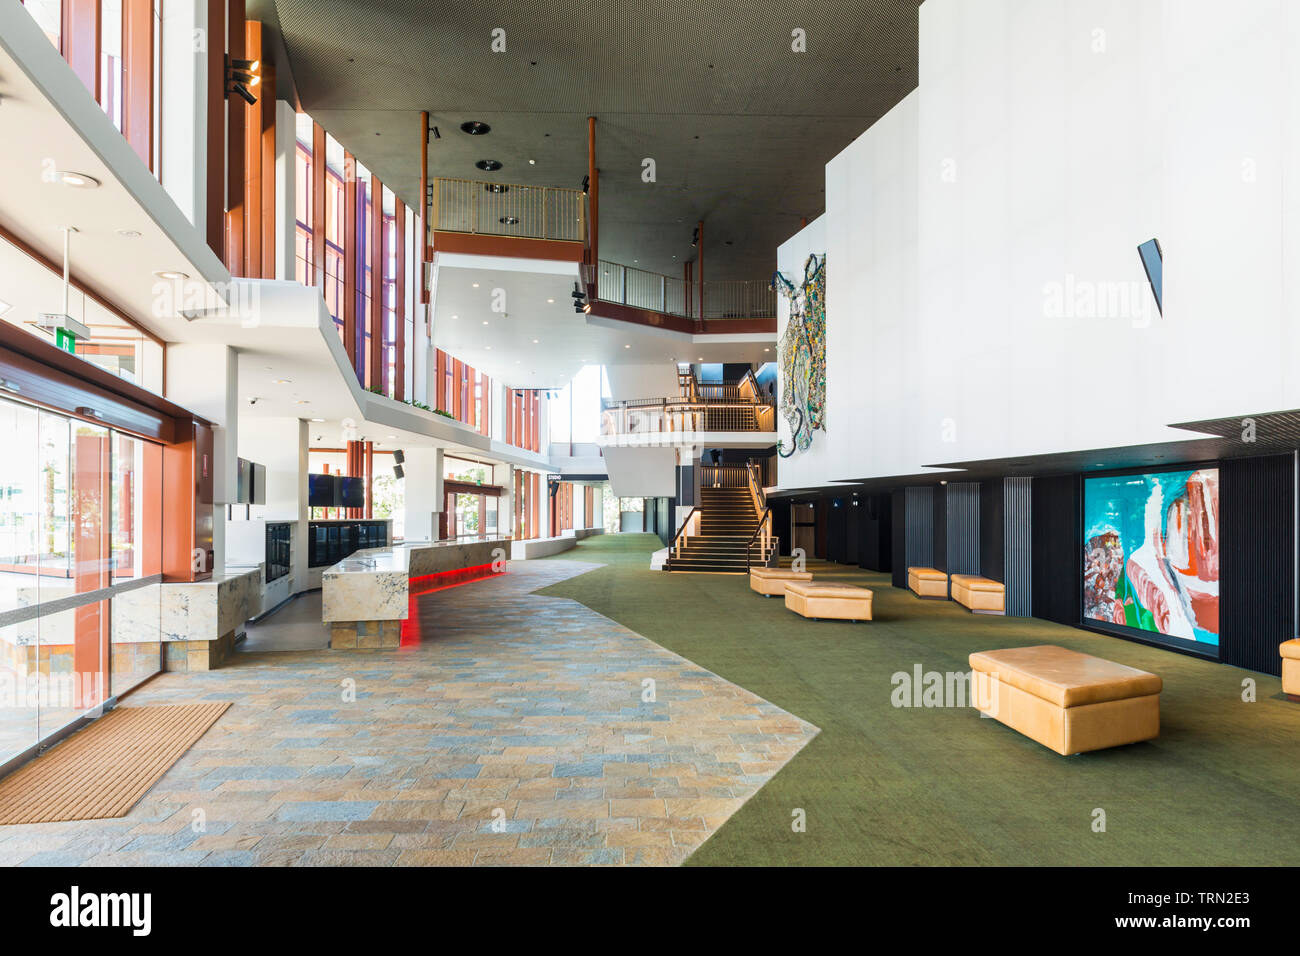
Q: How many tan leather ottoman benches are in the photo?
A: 6